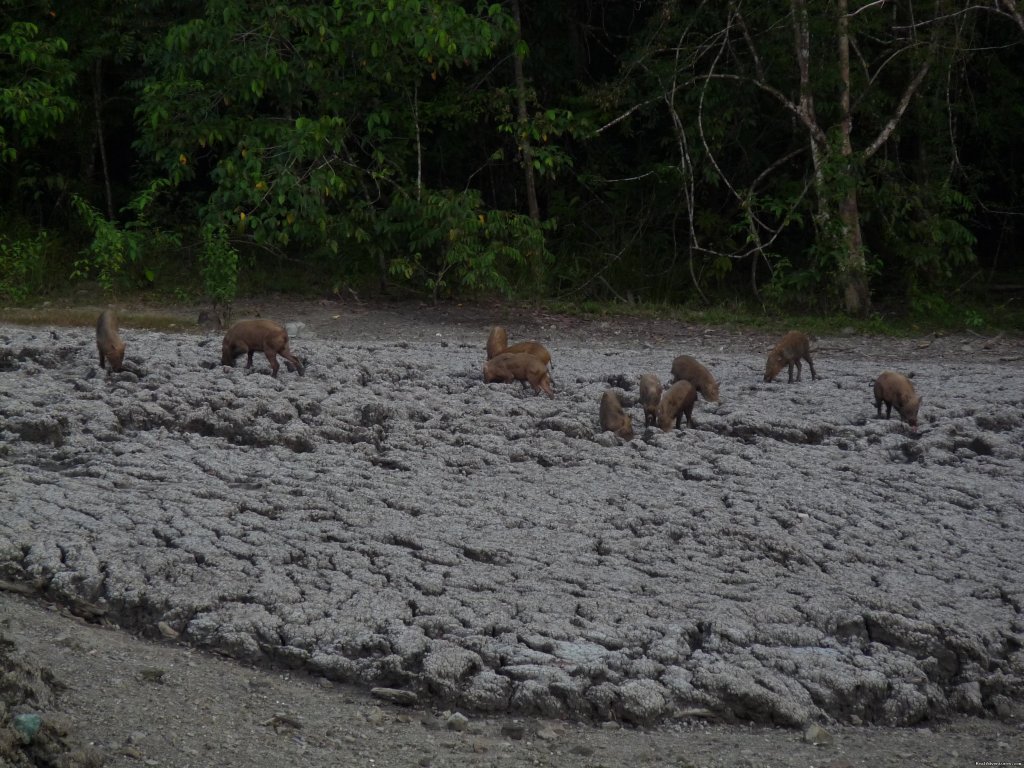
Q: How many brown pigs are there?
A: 11